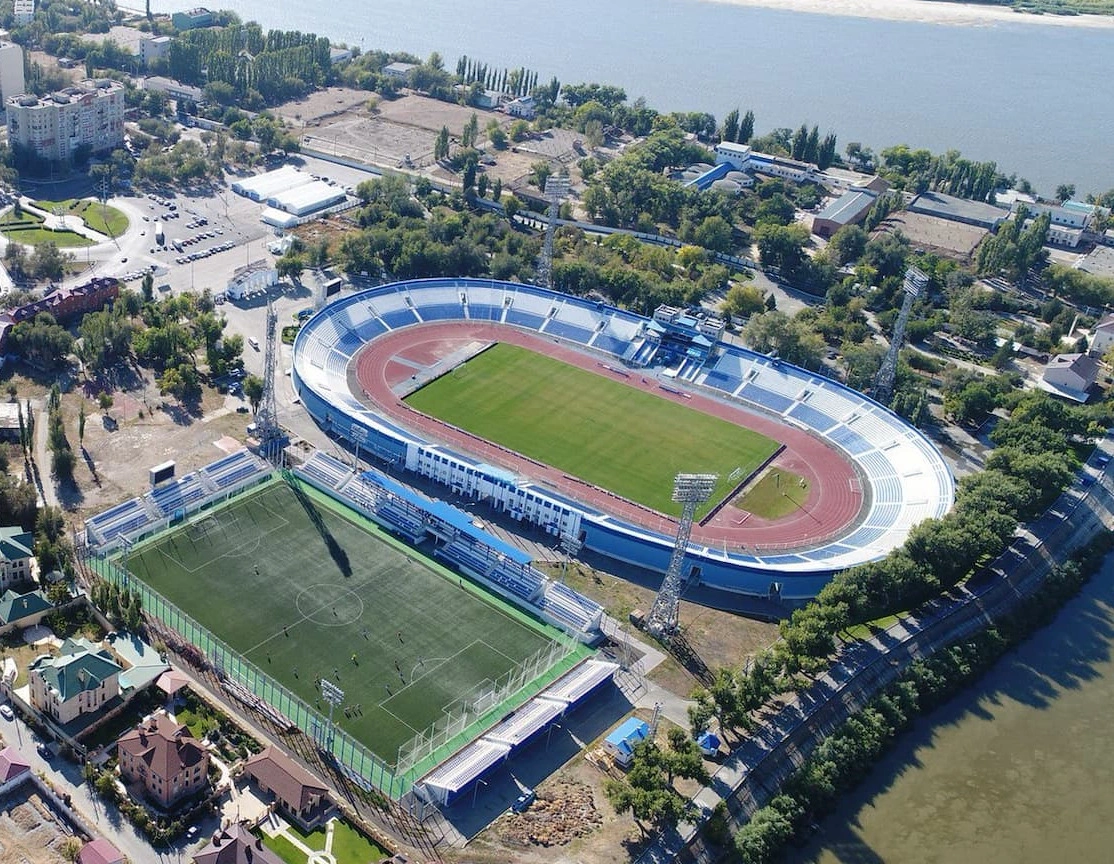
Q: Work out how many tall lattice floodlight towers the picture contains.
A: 4